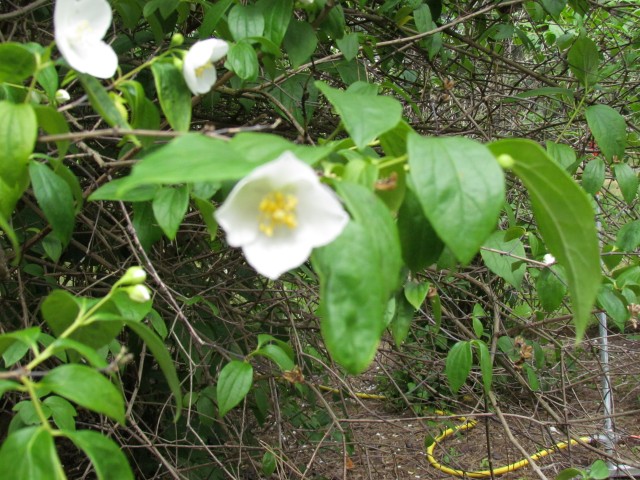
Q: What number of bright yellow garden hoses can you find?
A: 1